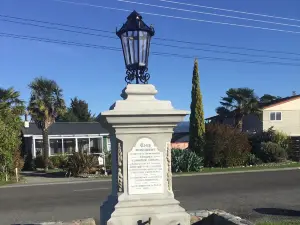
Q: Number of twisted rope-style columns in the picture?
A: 2